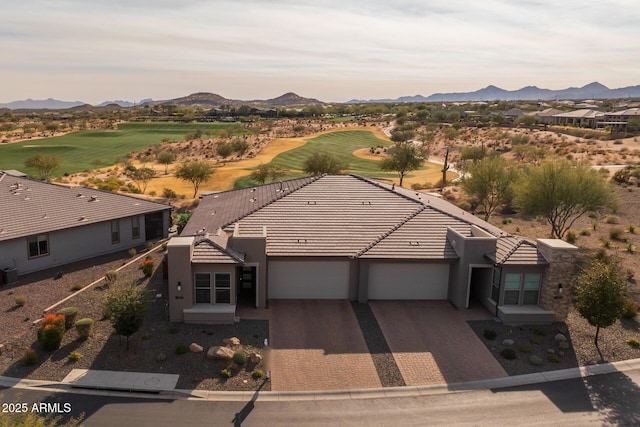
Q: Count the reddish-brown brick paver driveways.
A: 2